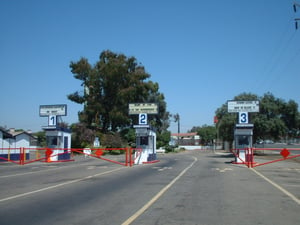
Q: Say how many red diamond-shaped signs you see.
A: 3